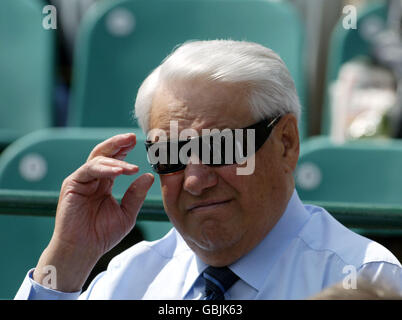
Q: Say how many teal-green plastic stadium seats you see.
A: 5